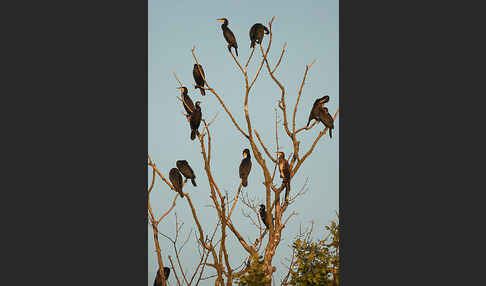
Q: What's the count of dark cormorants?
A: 13